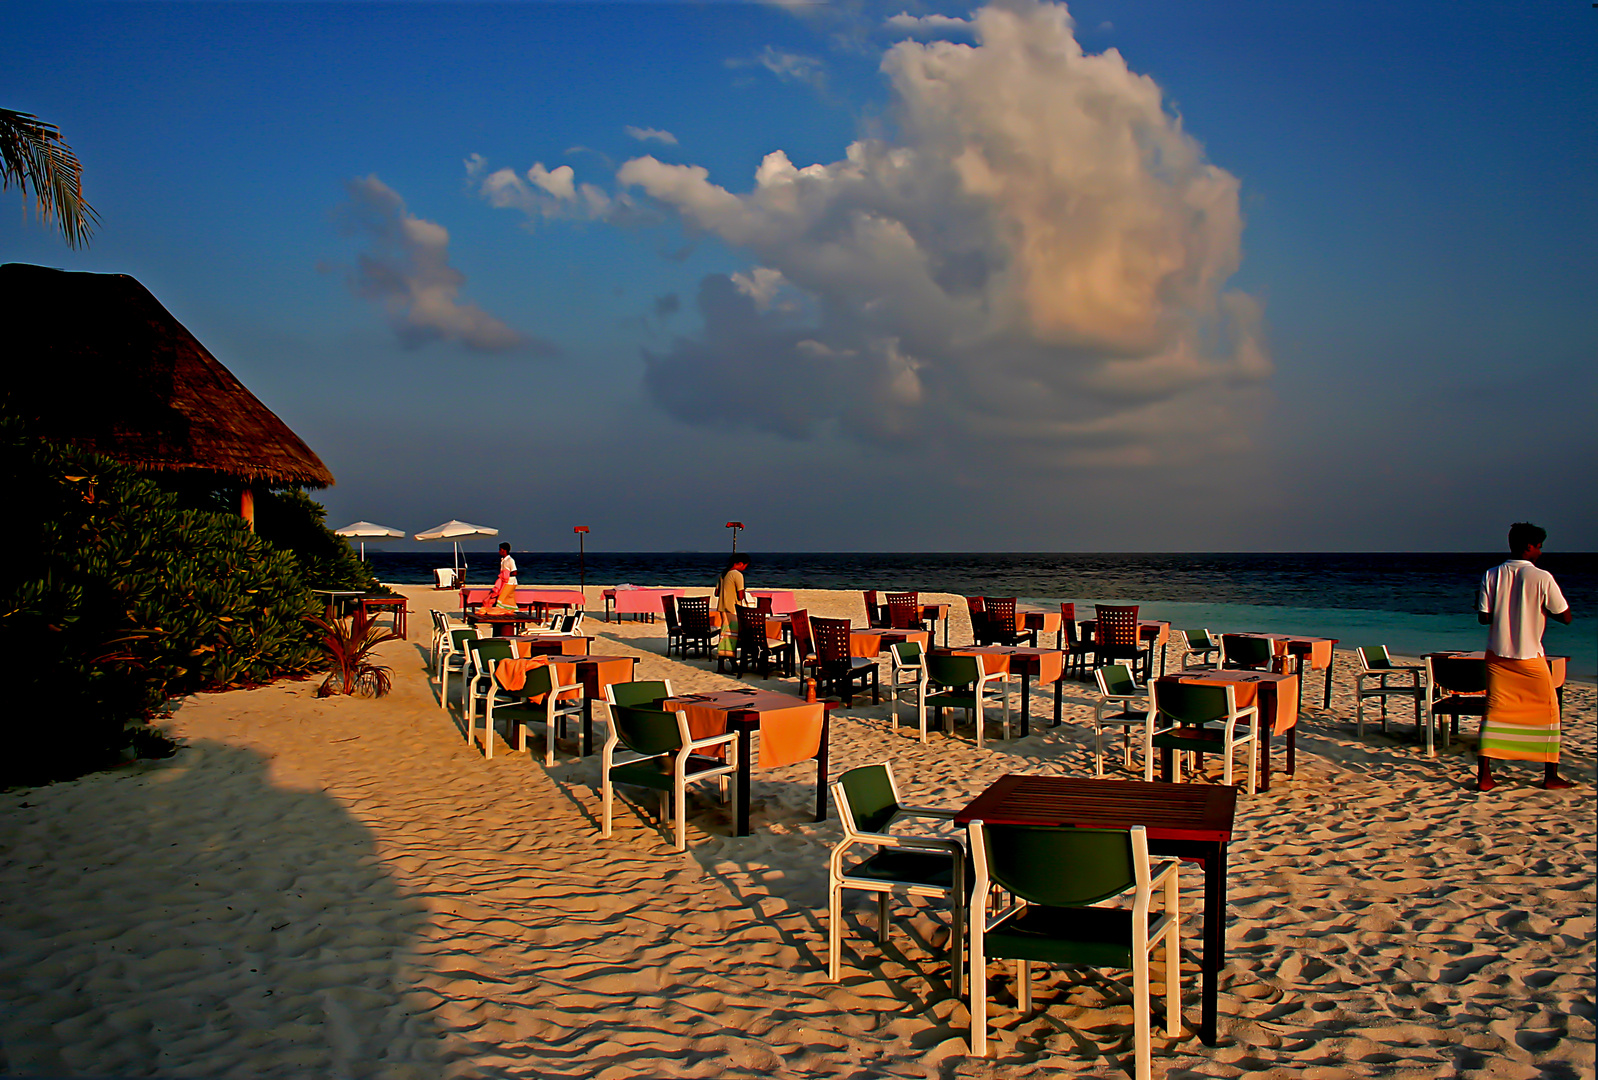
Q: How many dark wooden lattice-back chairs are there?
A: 11